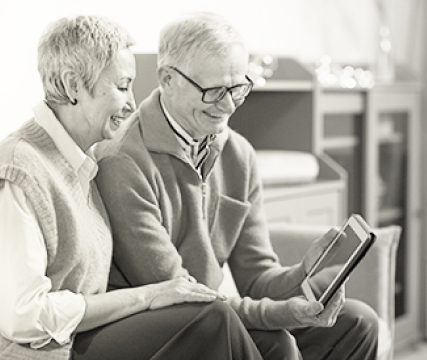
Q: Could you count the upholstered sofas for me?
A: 1